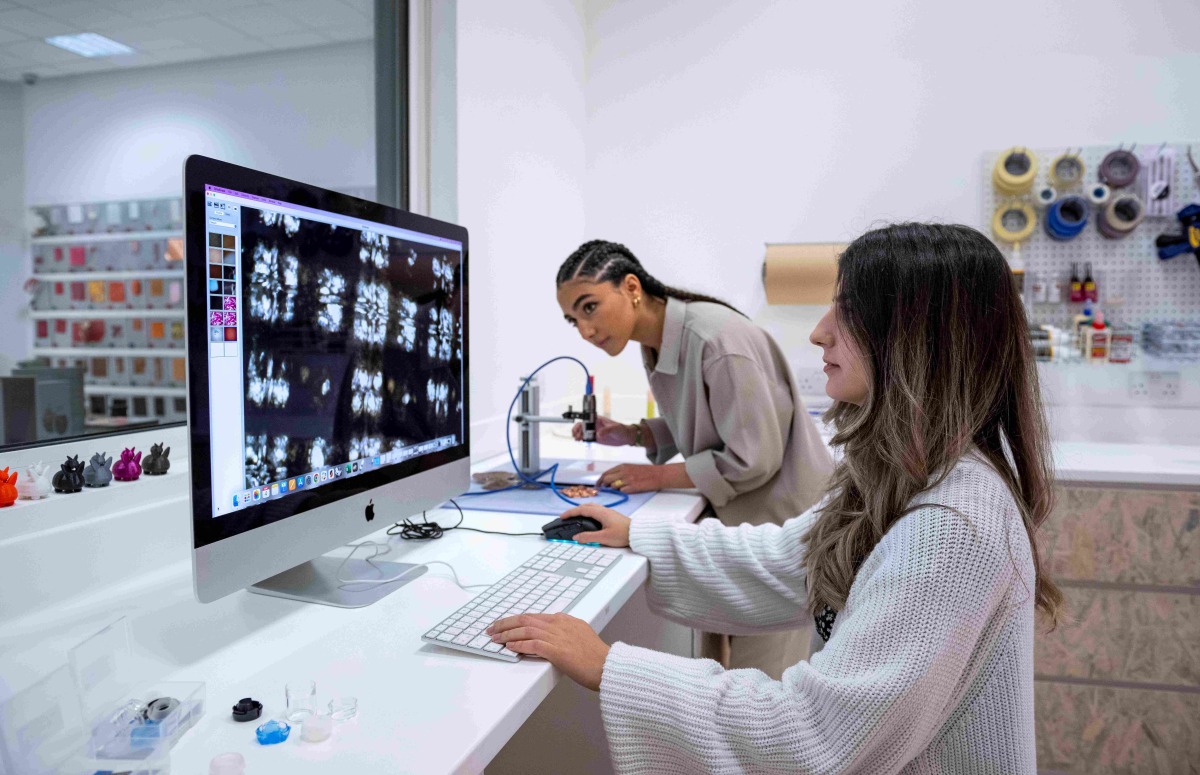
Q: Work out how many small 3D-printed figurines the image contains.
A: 6